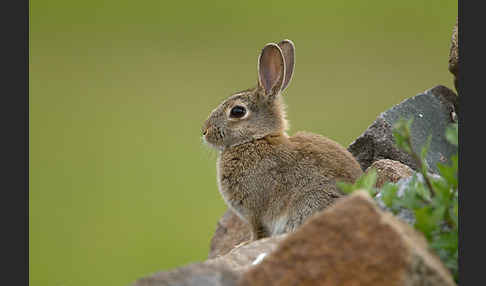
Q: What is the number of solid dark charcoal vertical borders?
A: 2